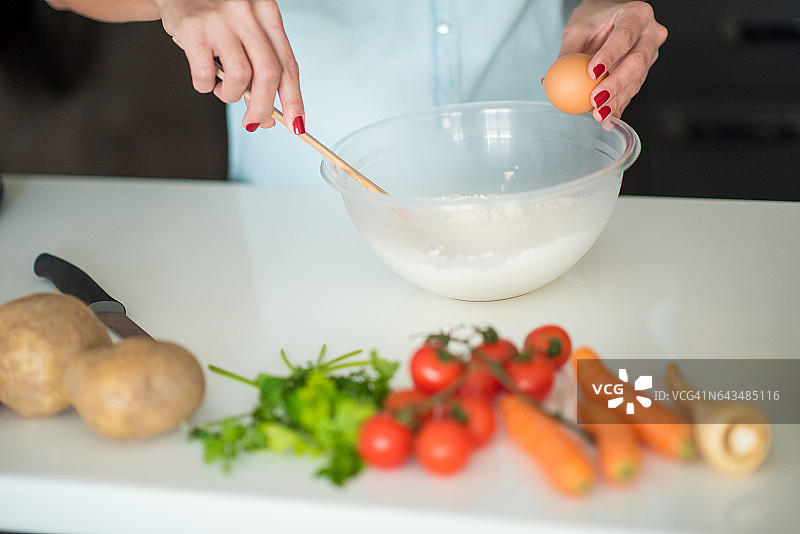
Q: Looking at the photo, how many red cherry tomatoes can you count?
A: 9